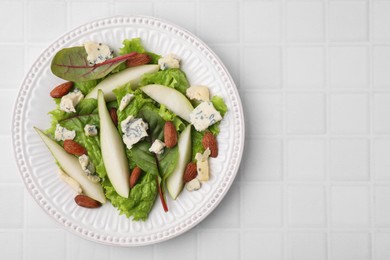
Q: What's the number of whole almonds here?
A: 9